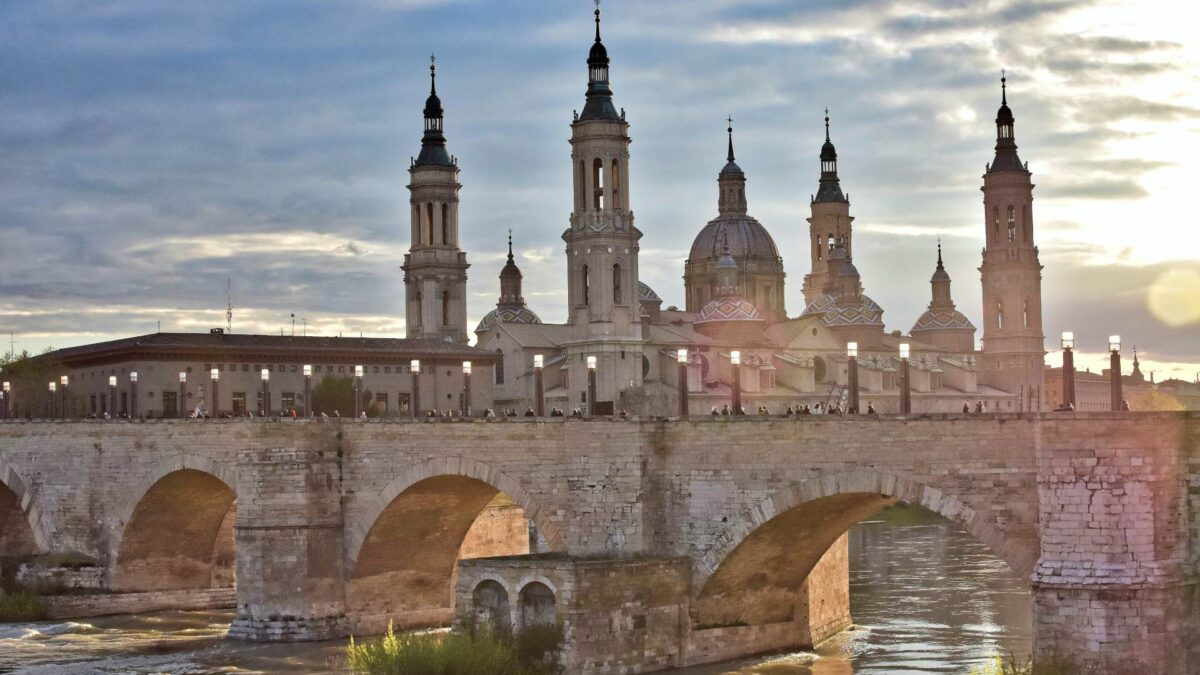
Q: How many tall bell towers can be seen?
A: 4